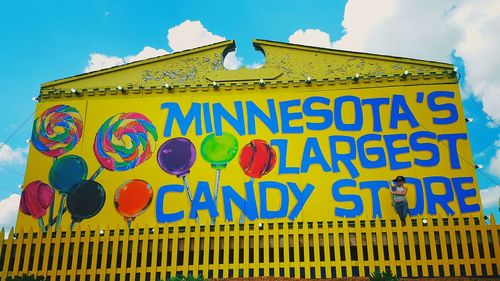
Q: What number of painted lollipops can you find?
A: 9